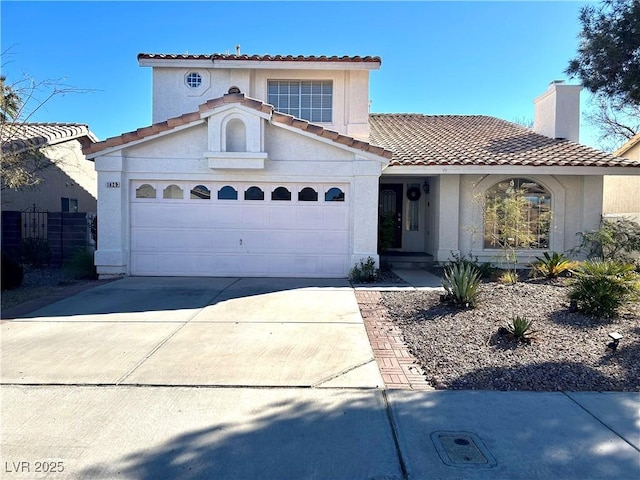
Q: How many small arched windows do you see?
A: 8